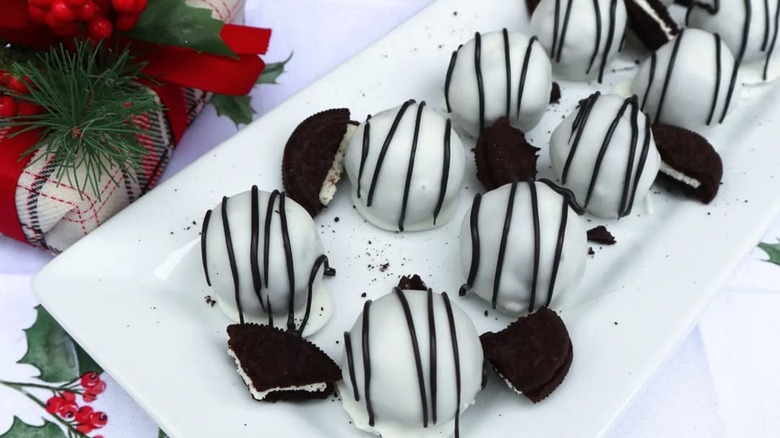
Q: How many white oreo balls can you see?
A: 9